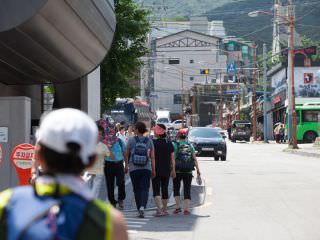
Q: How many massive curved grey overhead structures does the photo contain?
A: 1